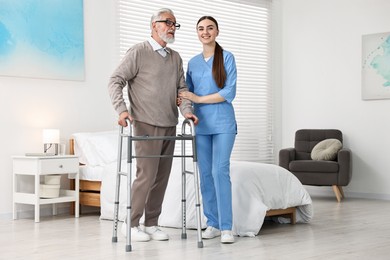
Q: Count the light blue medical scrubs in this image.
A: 1